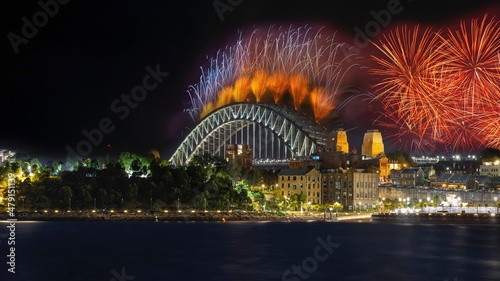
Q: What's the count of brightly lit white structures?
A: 1